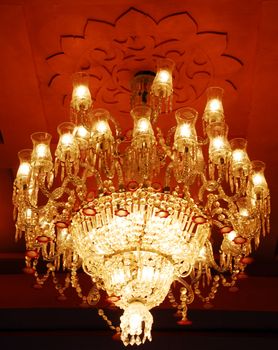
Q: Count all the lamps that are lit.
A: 13